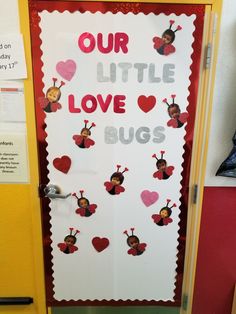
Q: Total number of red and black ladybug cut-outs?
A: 10